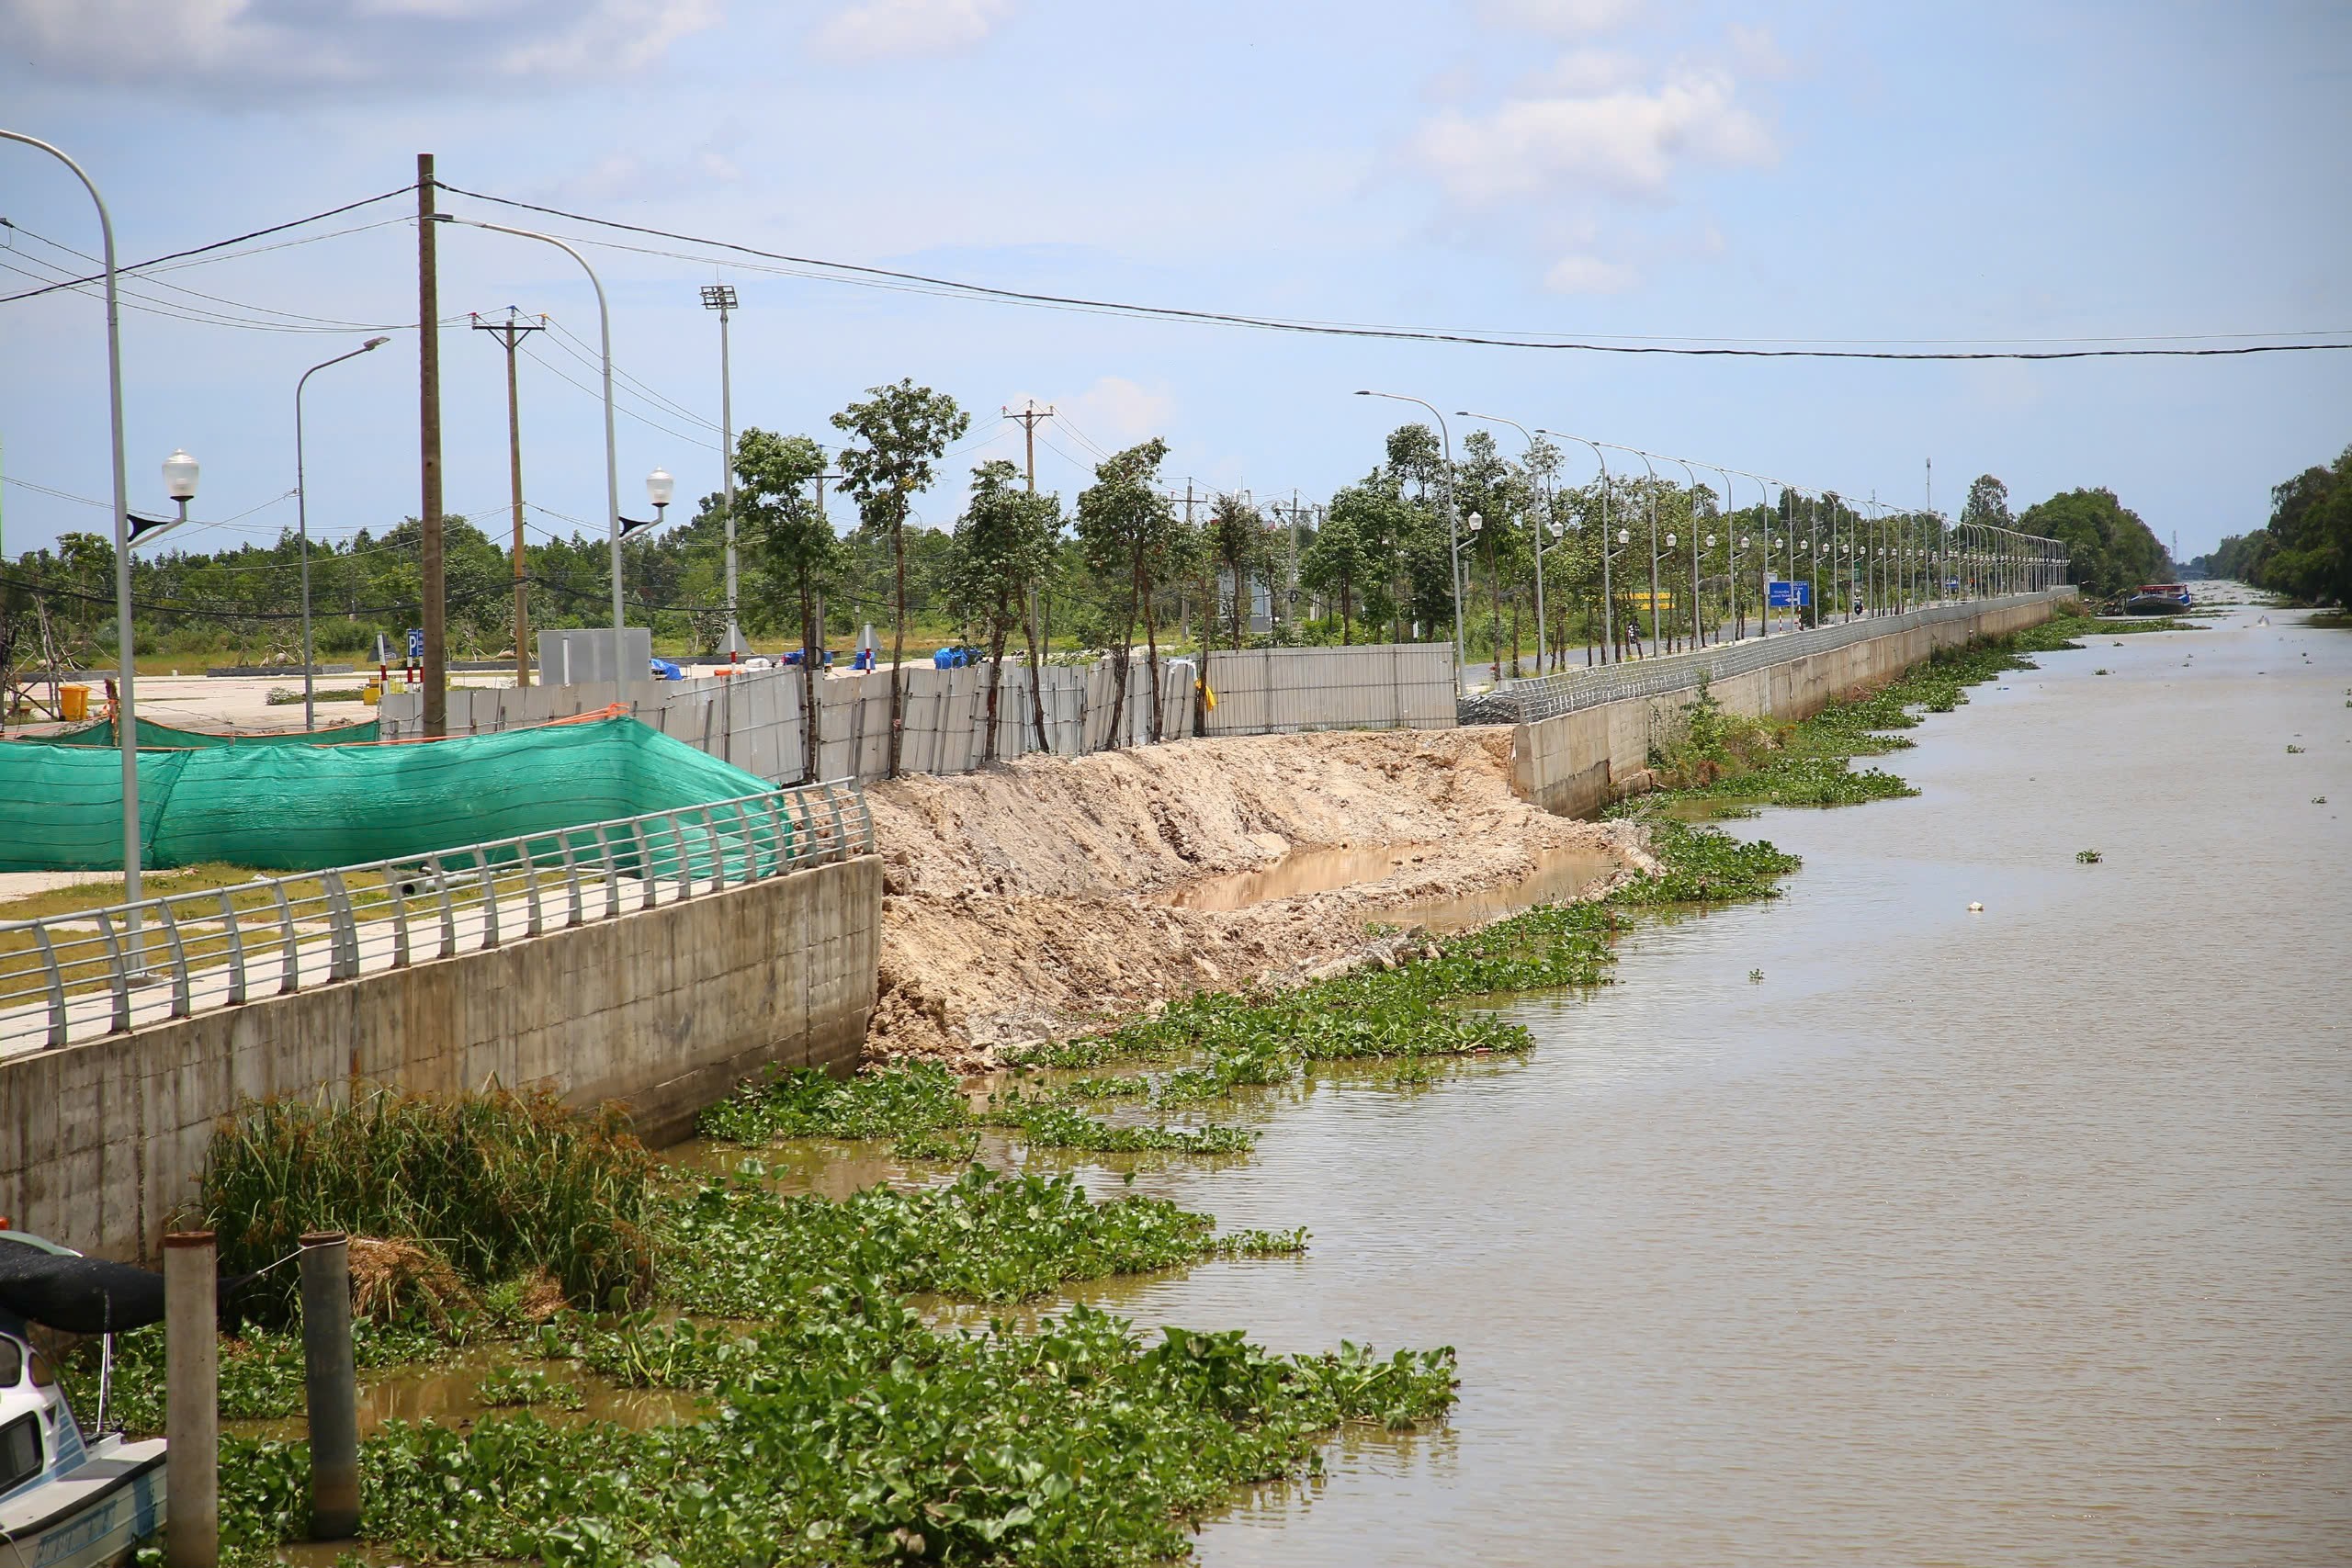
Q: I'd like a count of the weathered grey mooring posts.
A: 2